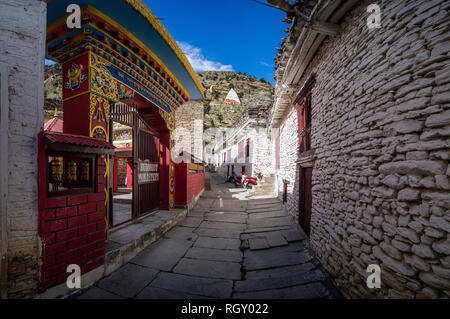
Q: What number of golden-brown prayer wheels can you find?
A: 3